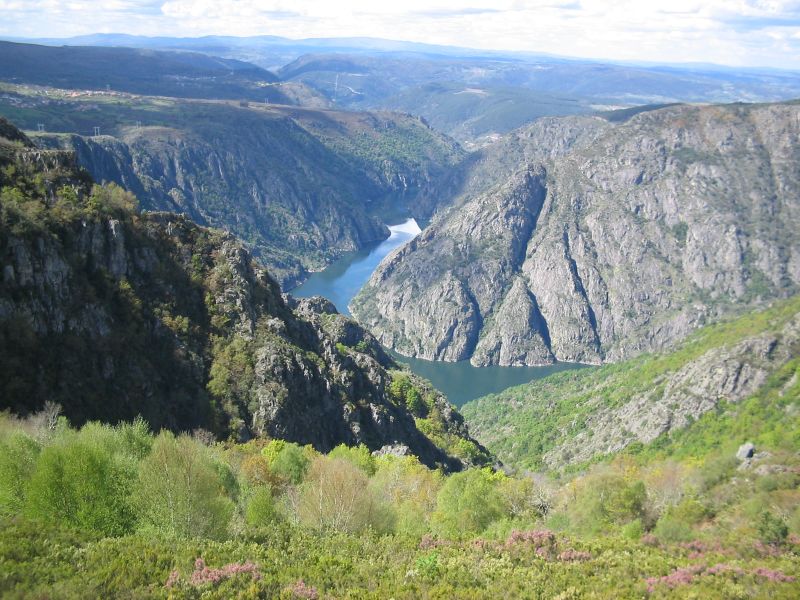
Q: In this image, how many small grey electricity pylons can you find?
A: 3